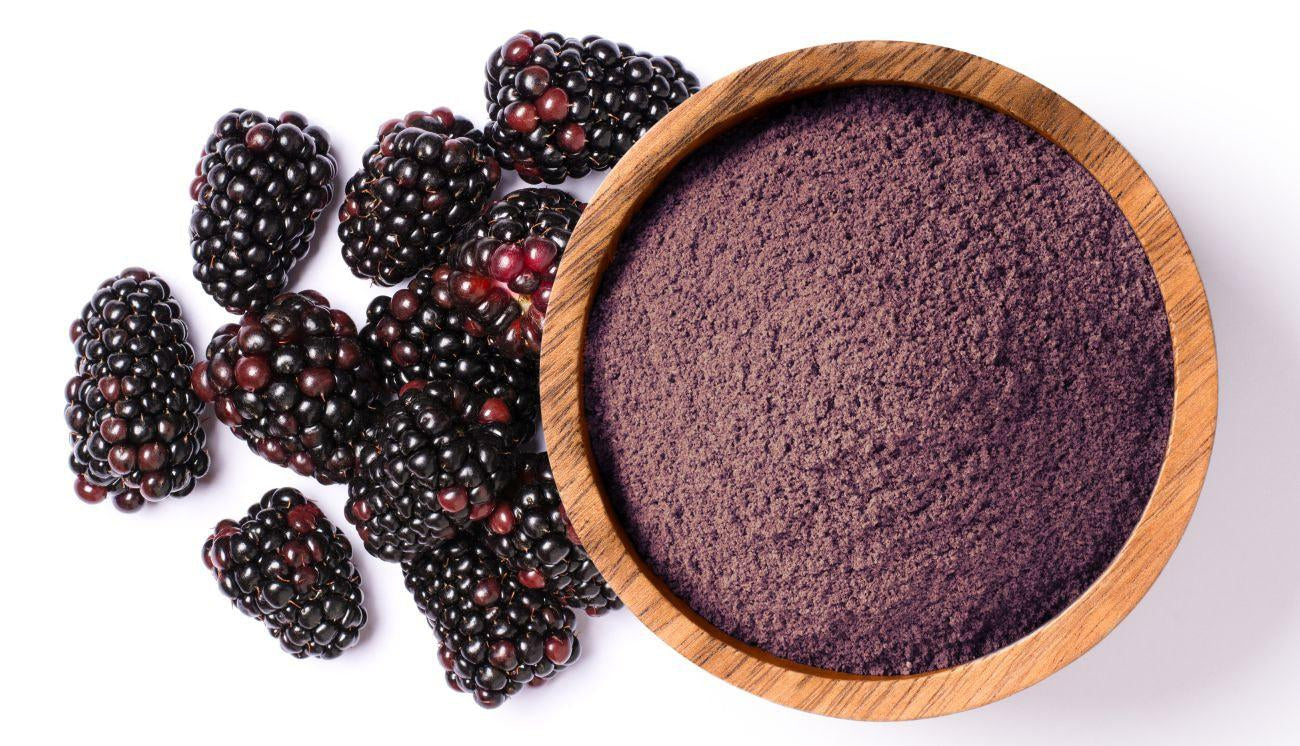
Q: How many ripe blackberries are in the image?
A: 11